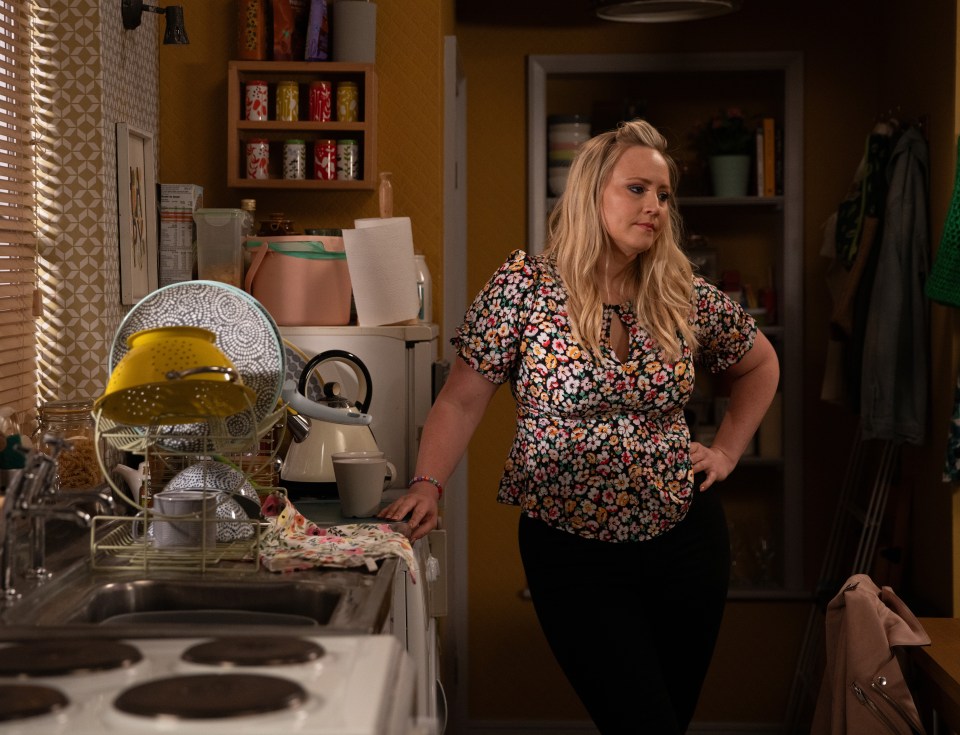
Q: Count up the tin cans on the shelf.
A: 8